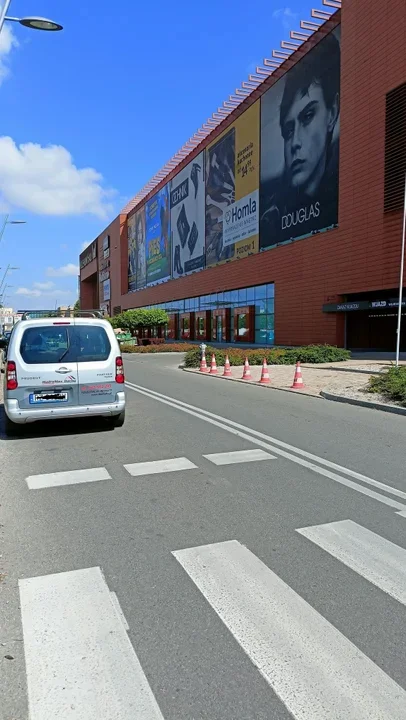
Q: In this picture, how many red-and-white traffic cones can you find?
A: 6